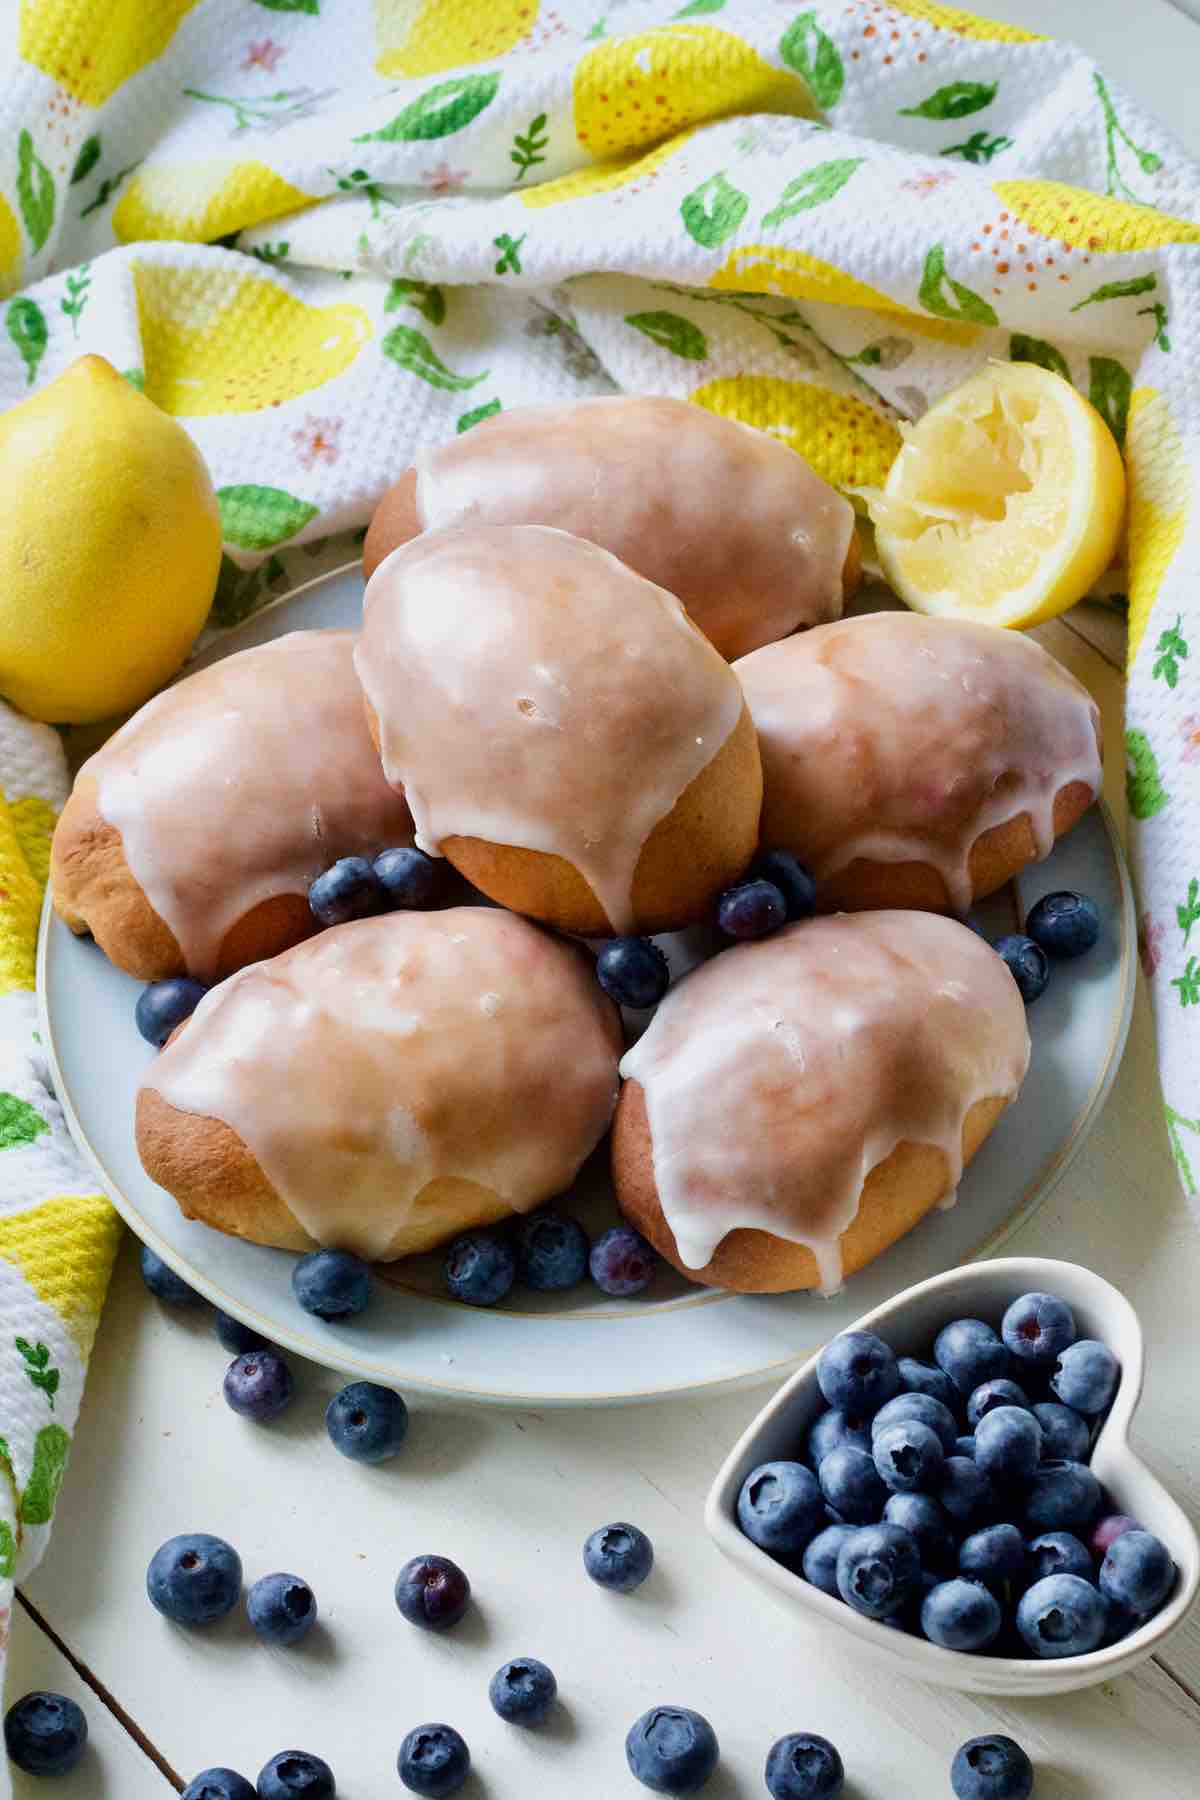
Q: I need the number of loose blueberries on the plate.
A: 12